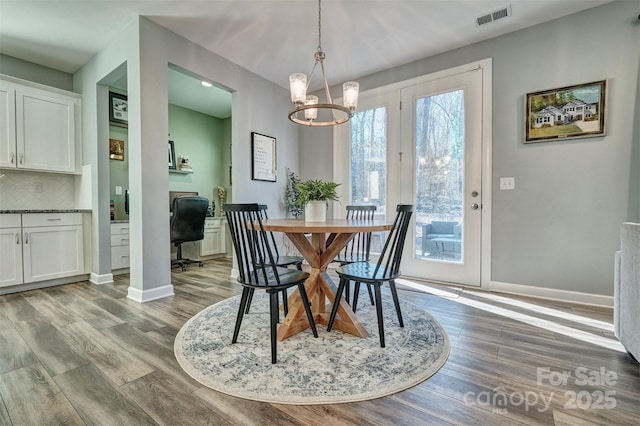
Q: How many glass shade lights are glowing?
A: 3